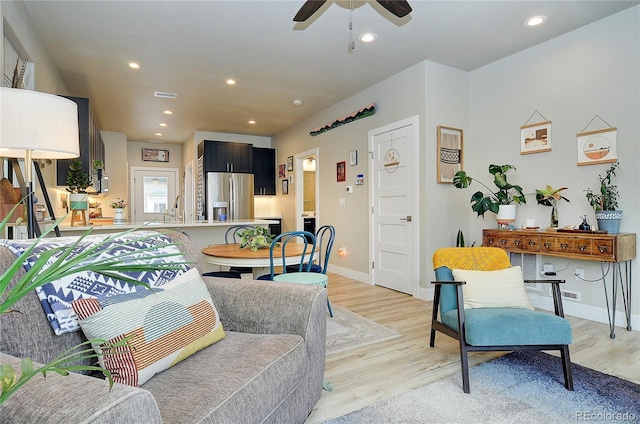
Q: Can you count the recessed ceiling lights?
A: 8